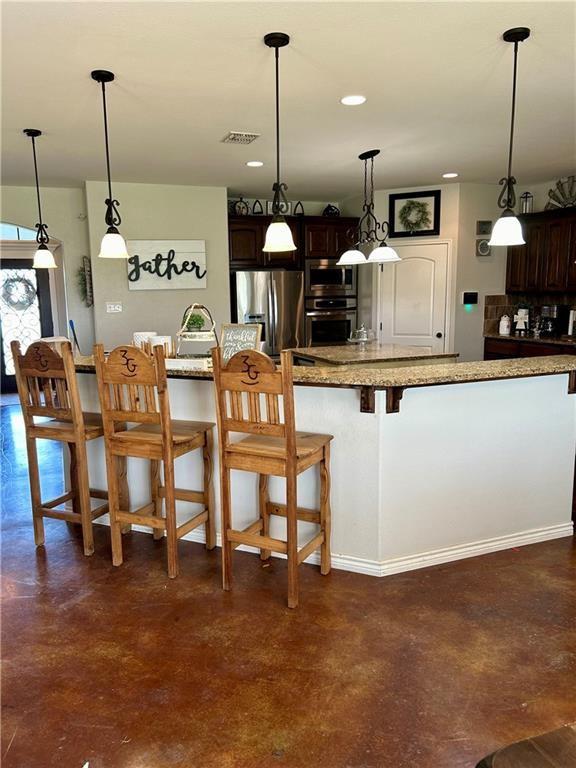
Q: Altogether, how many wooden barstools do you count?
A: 3